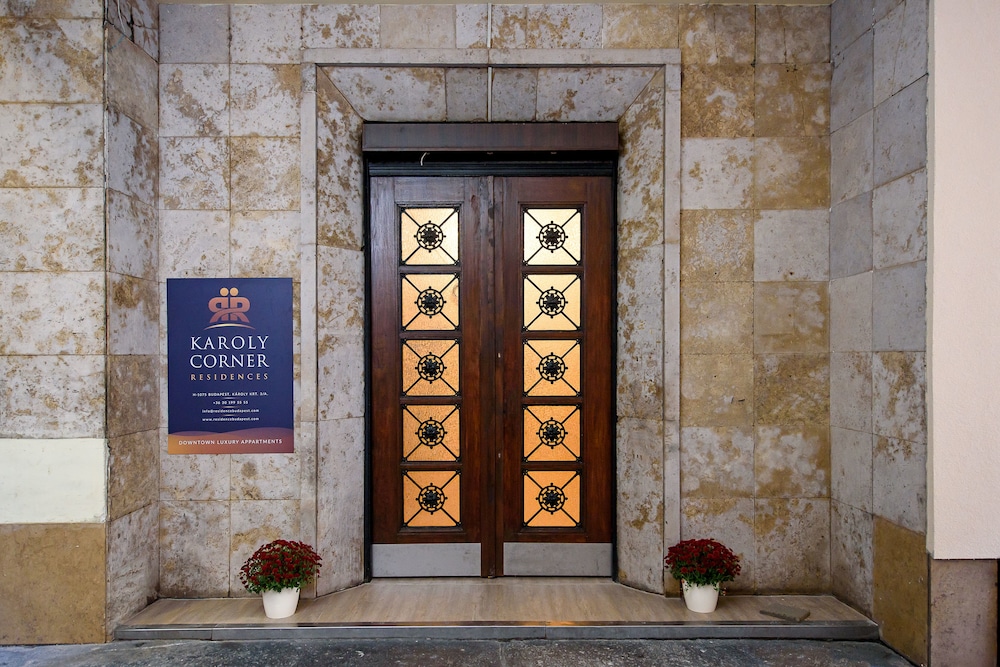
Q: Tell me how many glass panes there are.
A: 10